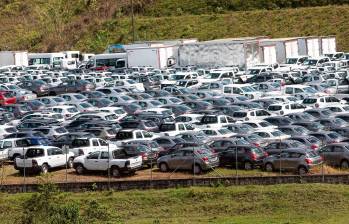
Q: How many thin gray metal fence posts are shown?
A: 8